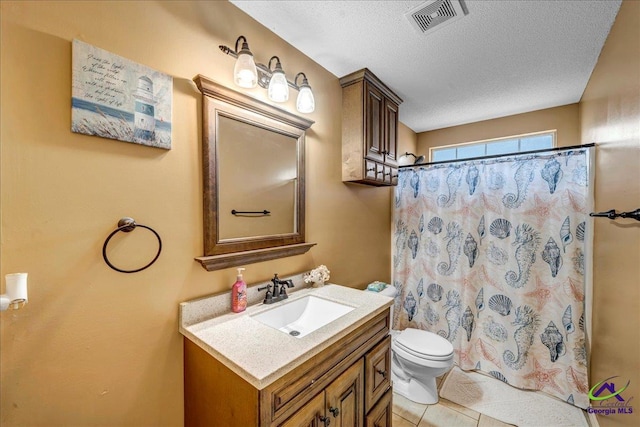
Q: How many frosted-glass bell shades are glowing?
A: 3